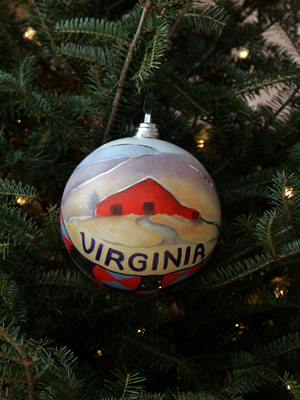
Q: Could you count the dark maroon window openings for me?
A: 2